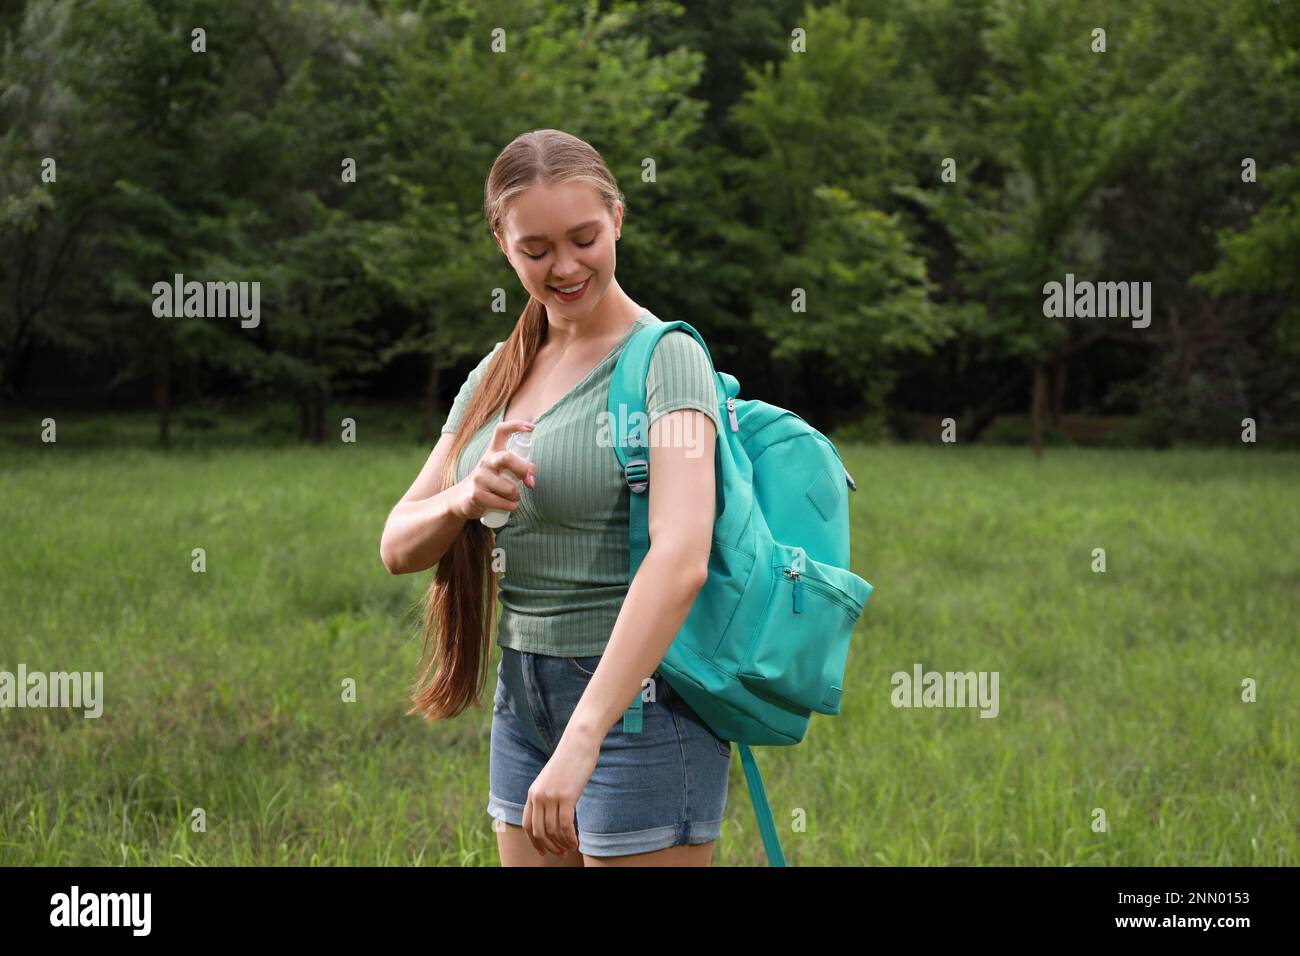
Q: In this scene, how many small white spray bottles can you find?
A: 1